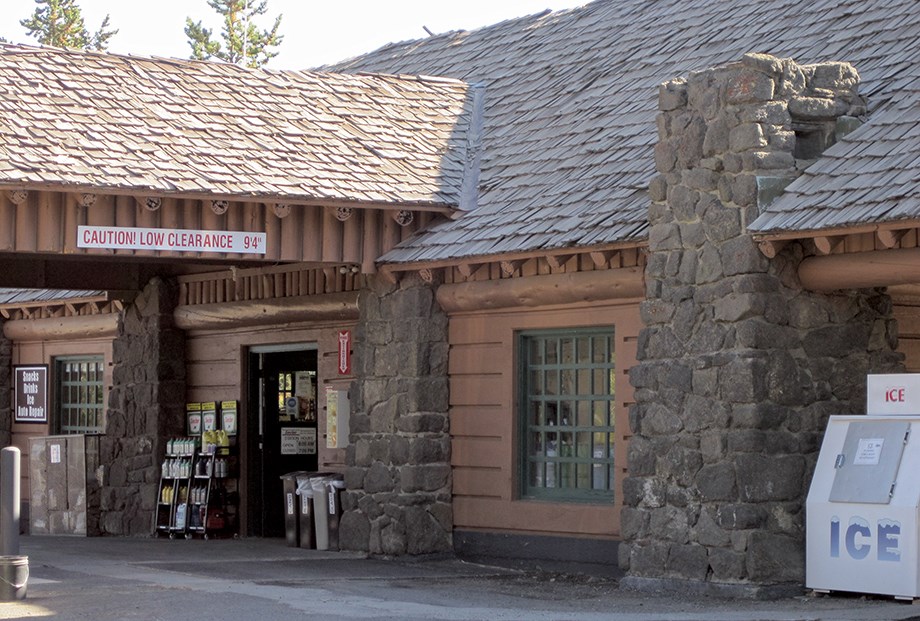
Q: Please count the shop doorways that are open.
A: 1